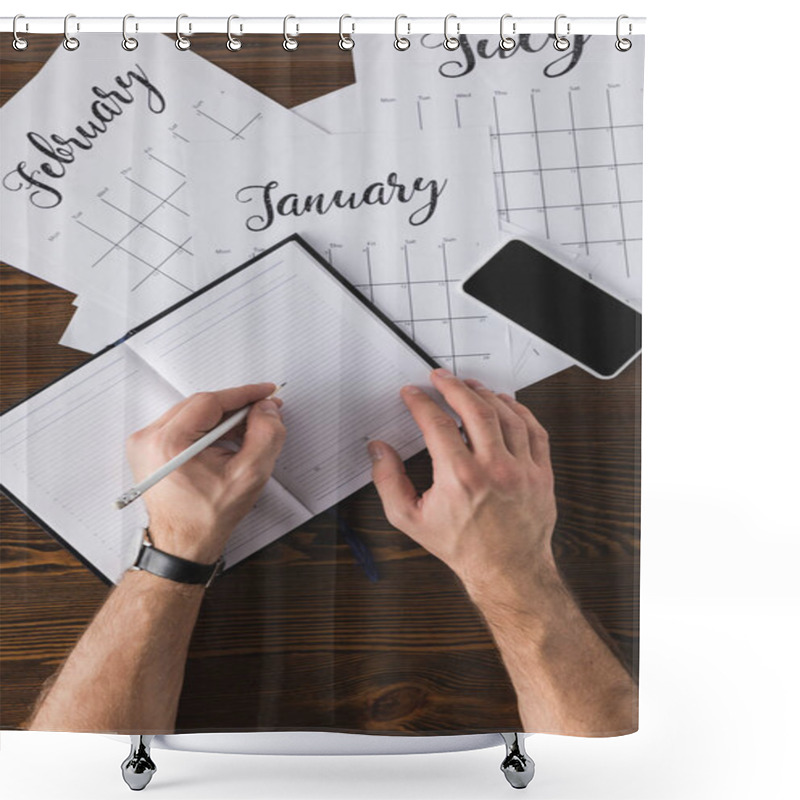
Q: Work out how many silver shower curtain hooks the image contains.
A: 12